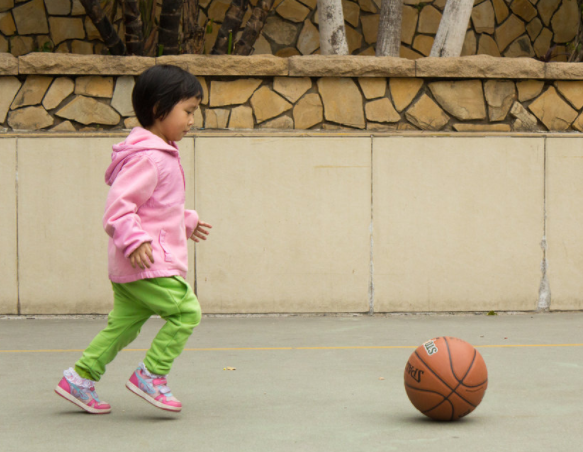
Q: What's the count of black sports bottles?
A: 0